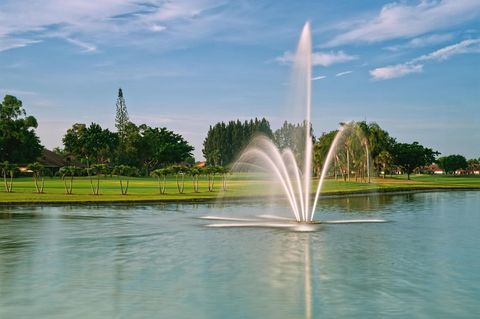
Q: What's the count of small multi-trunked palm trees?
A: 10